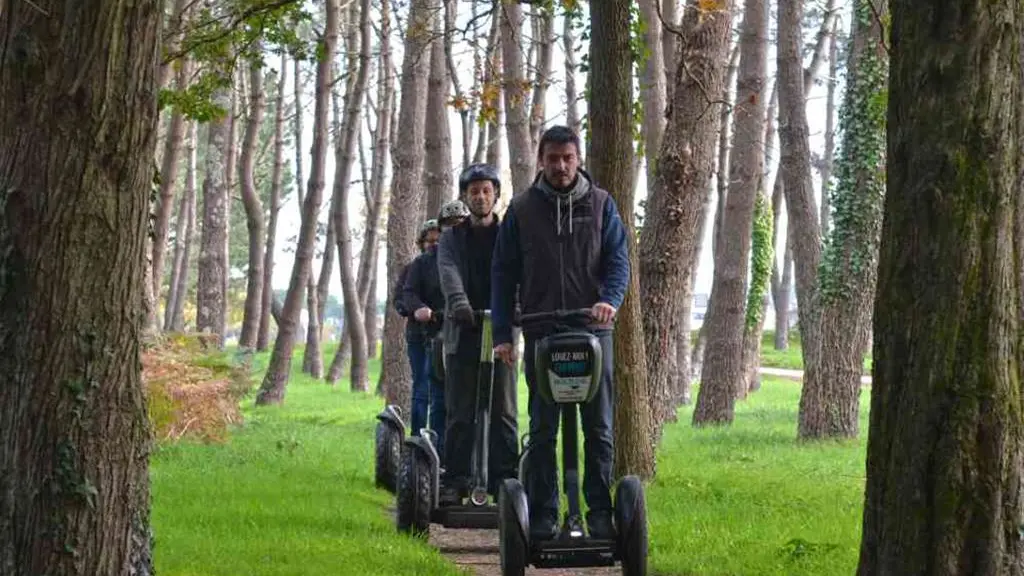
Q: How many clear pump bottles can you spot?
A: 0